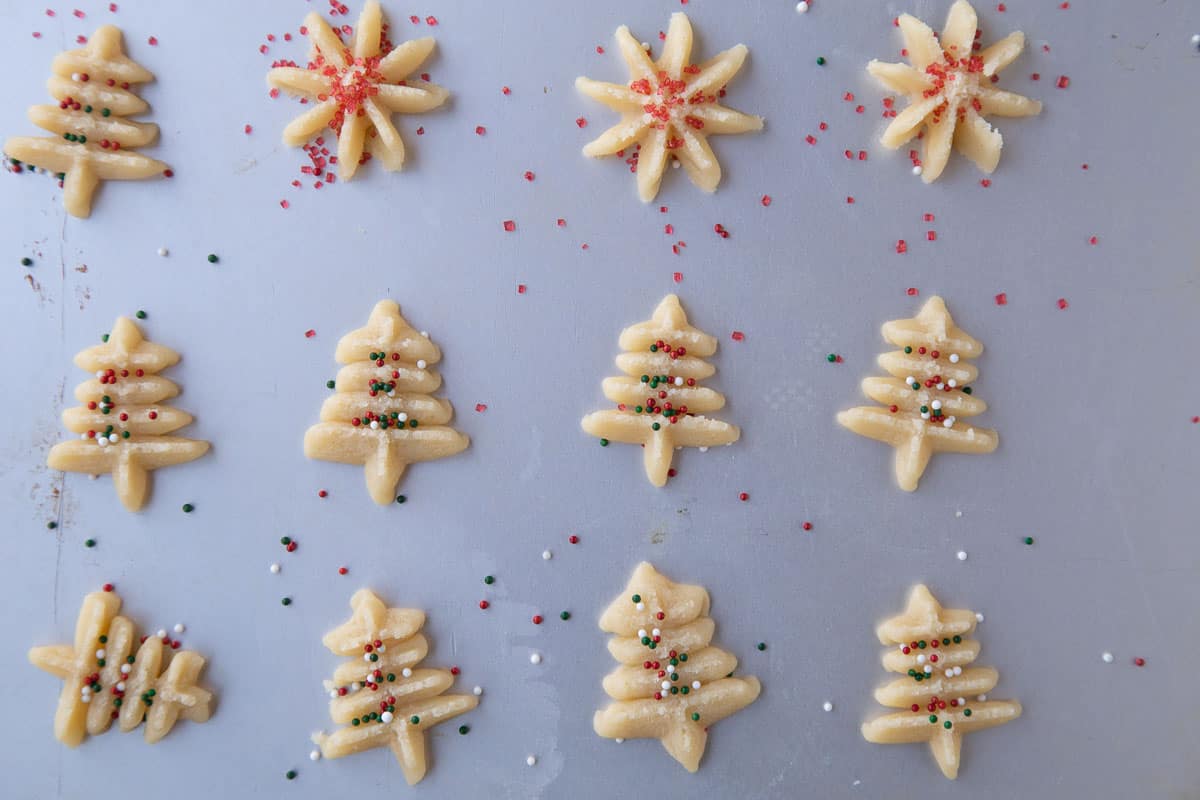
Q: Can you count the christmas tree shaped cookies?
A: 9